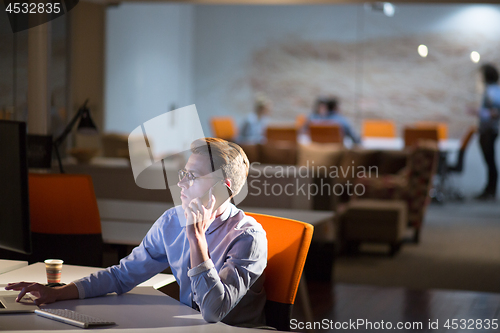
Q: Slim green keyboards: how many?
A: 0